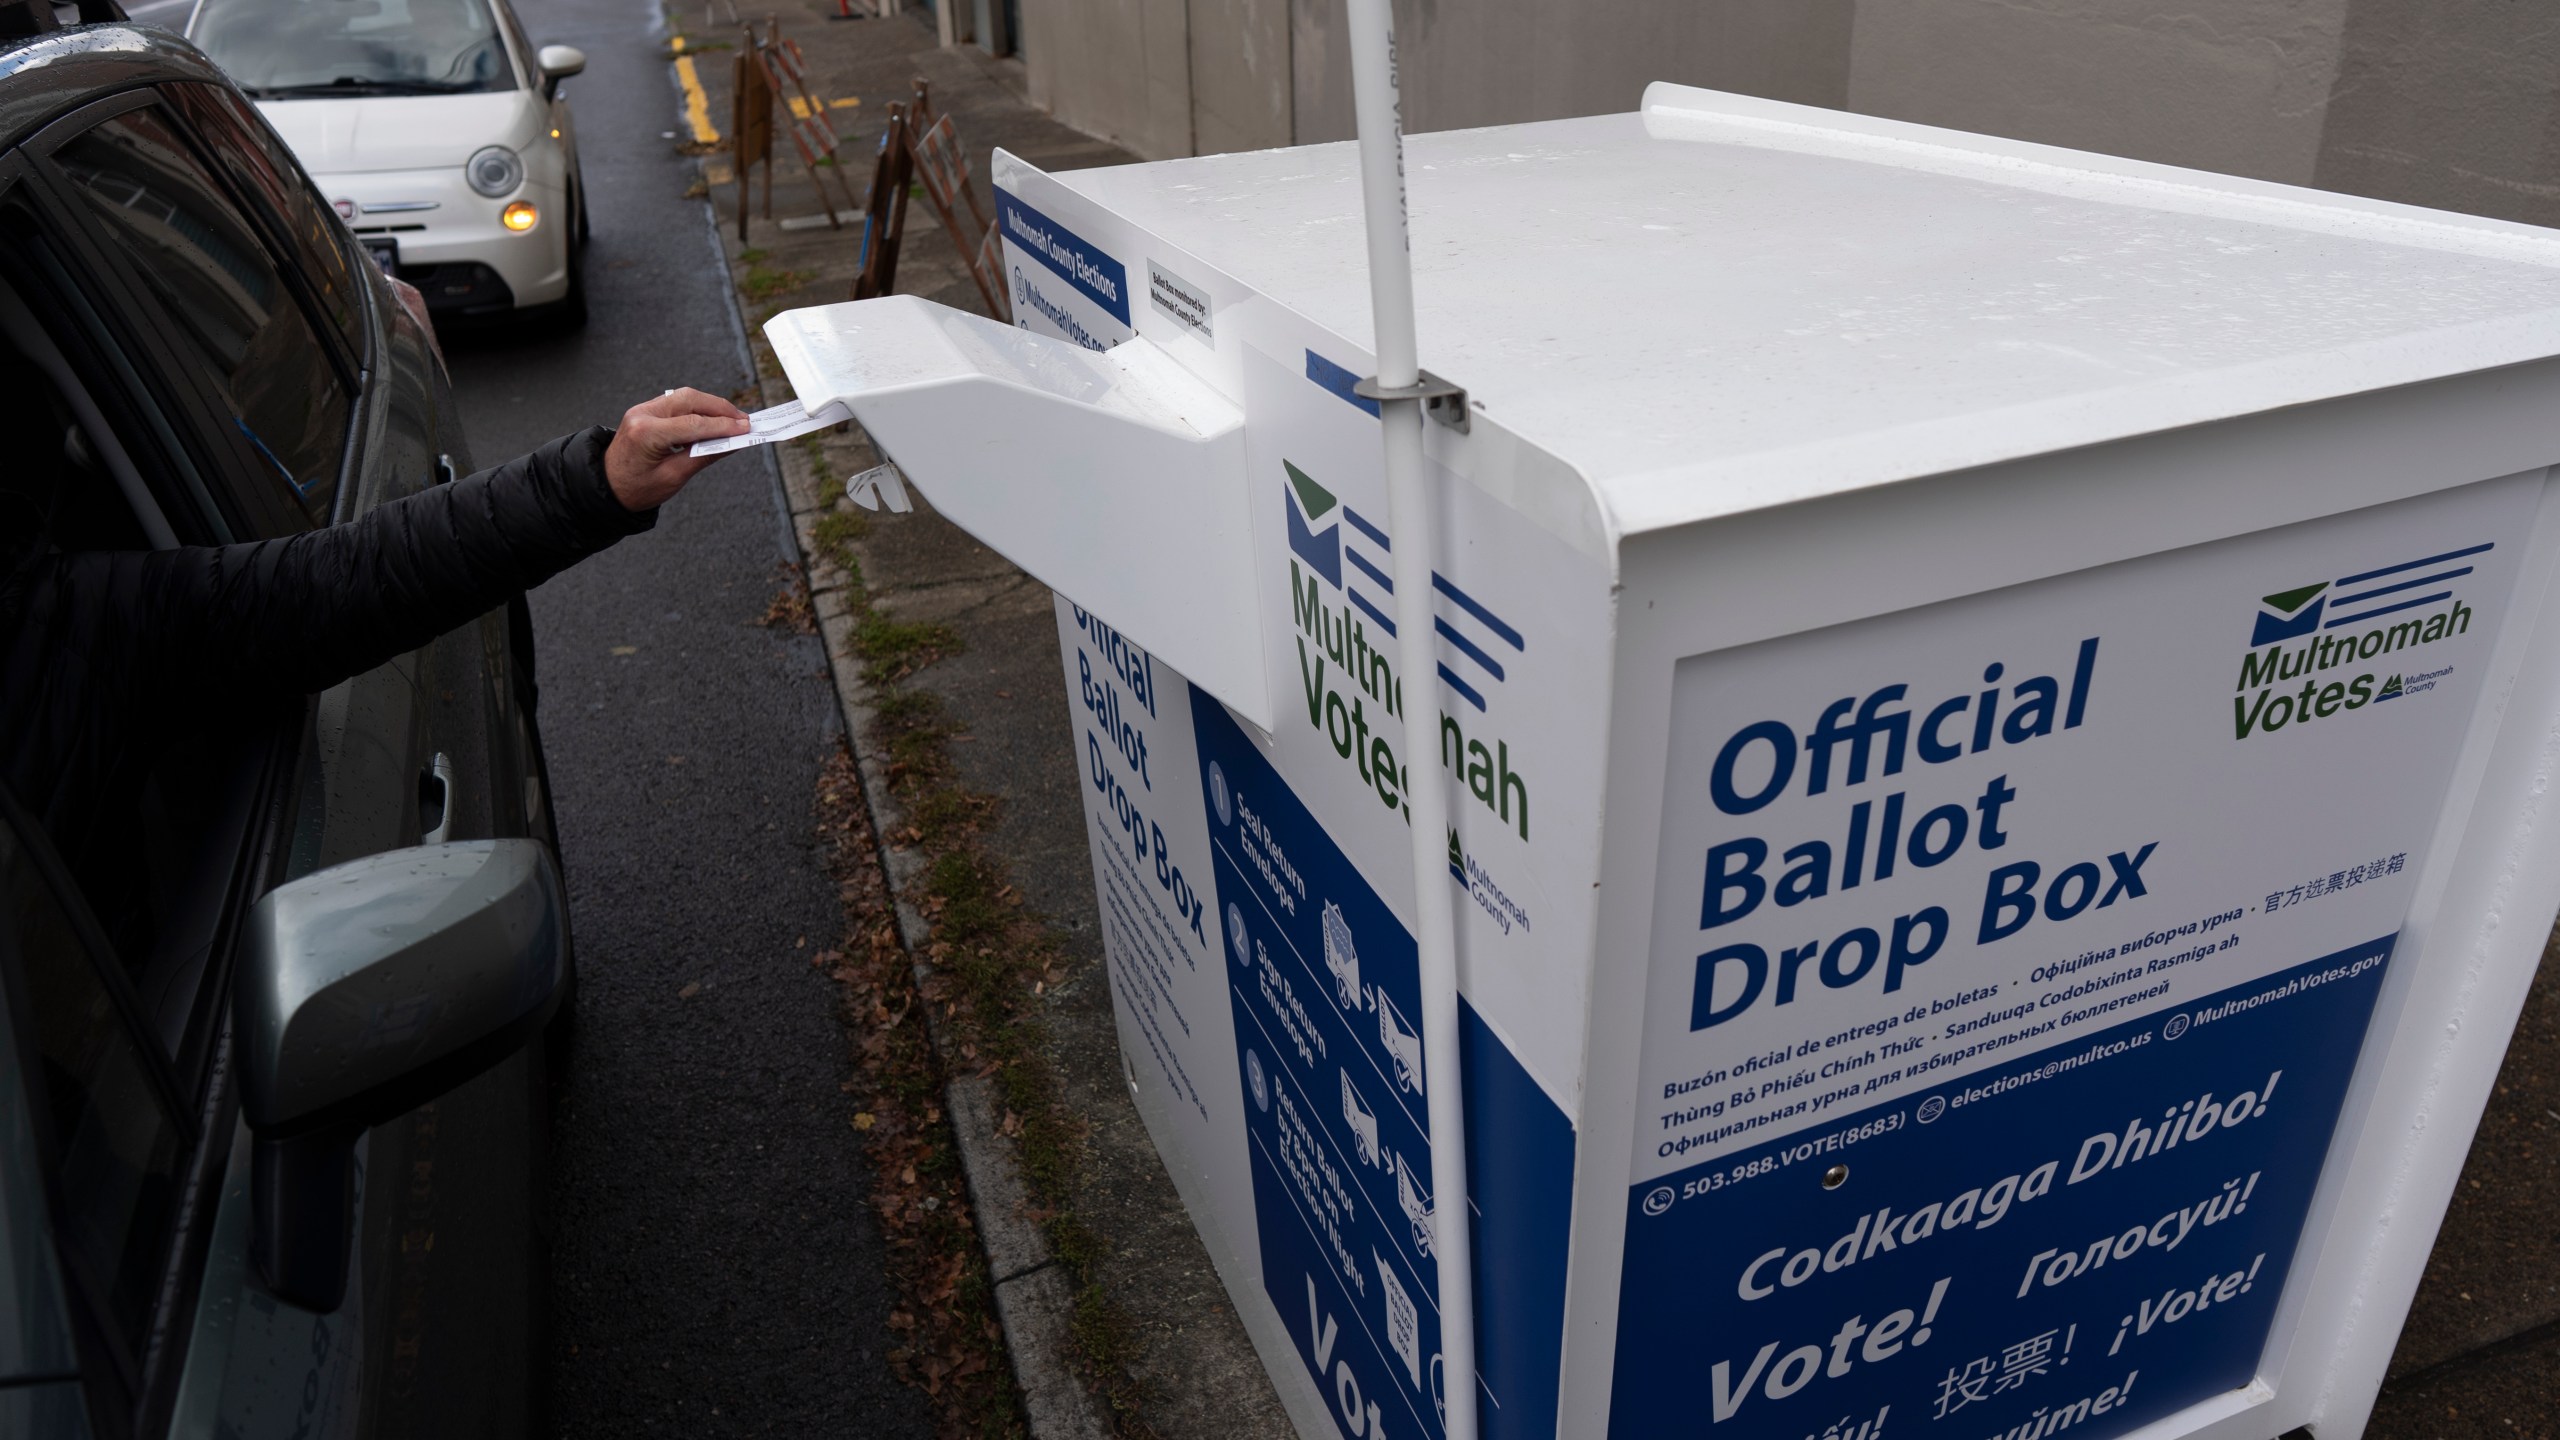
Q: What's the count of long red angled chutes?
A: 0